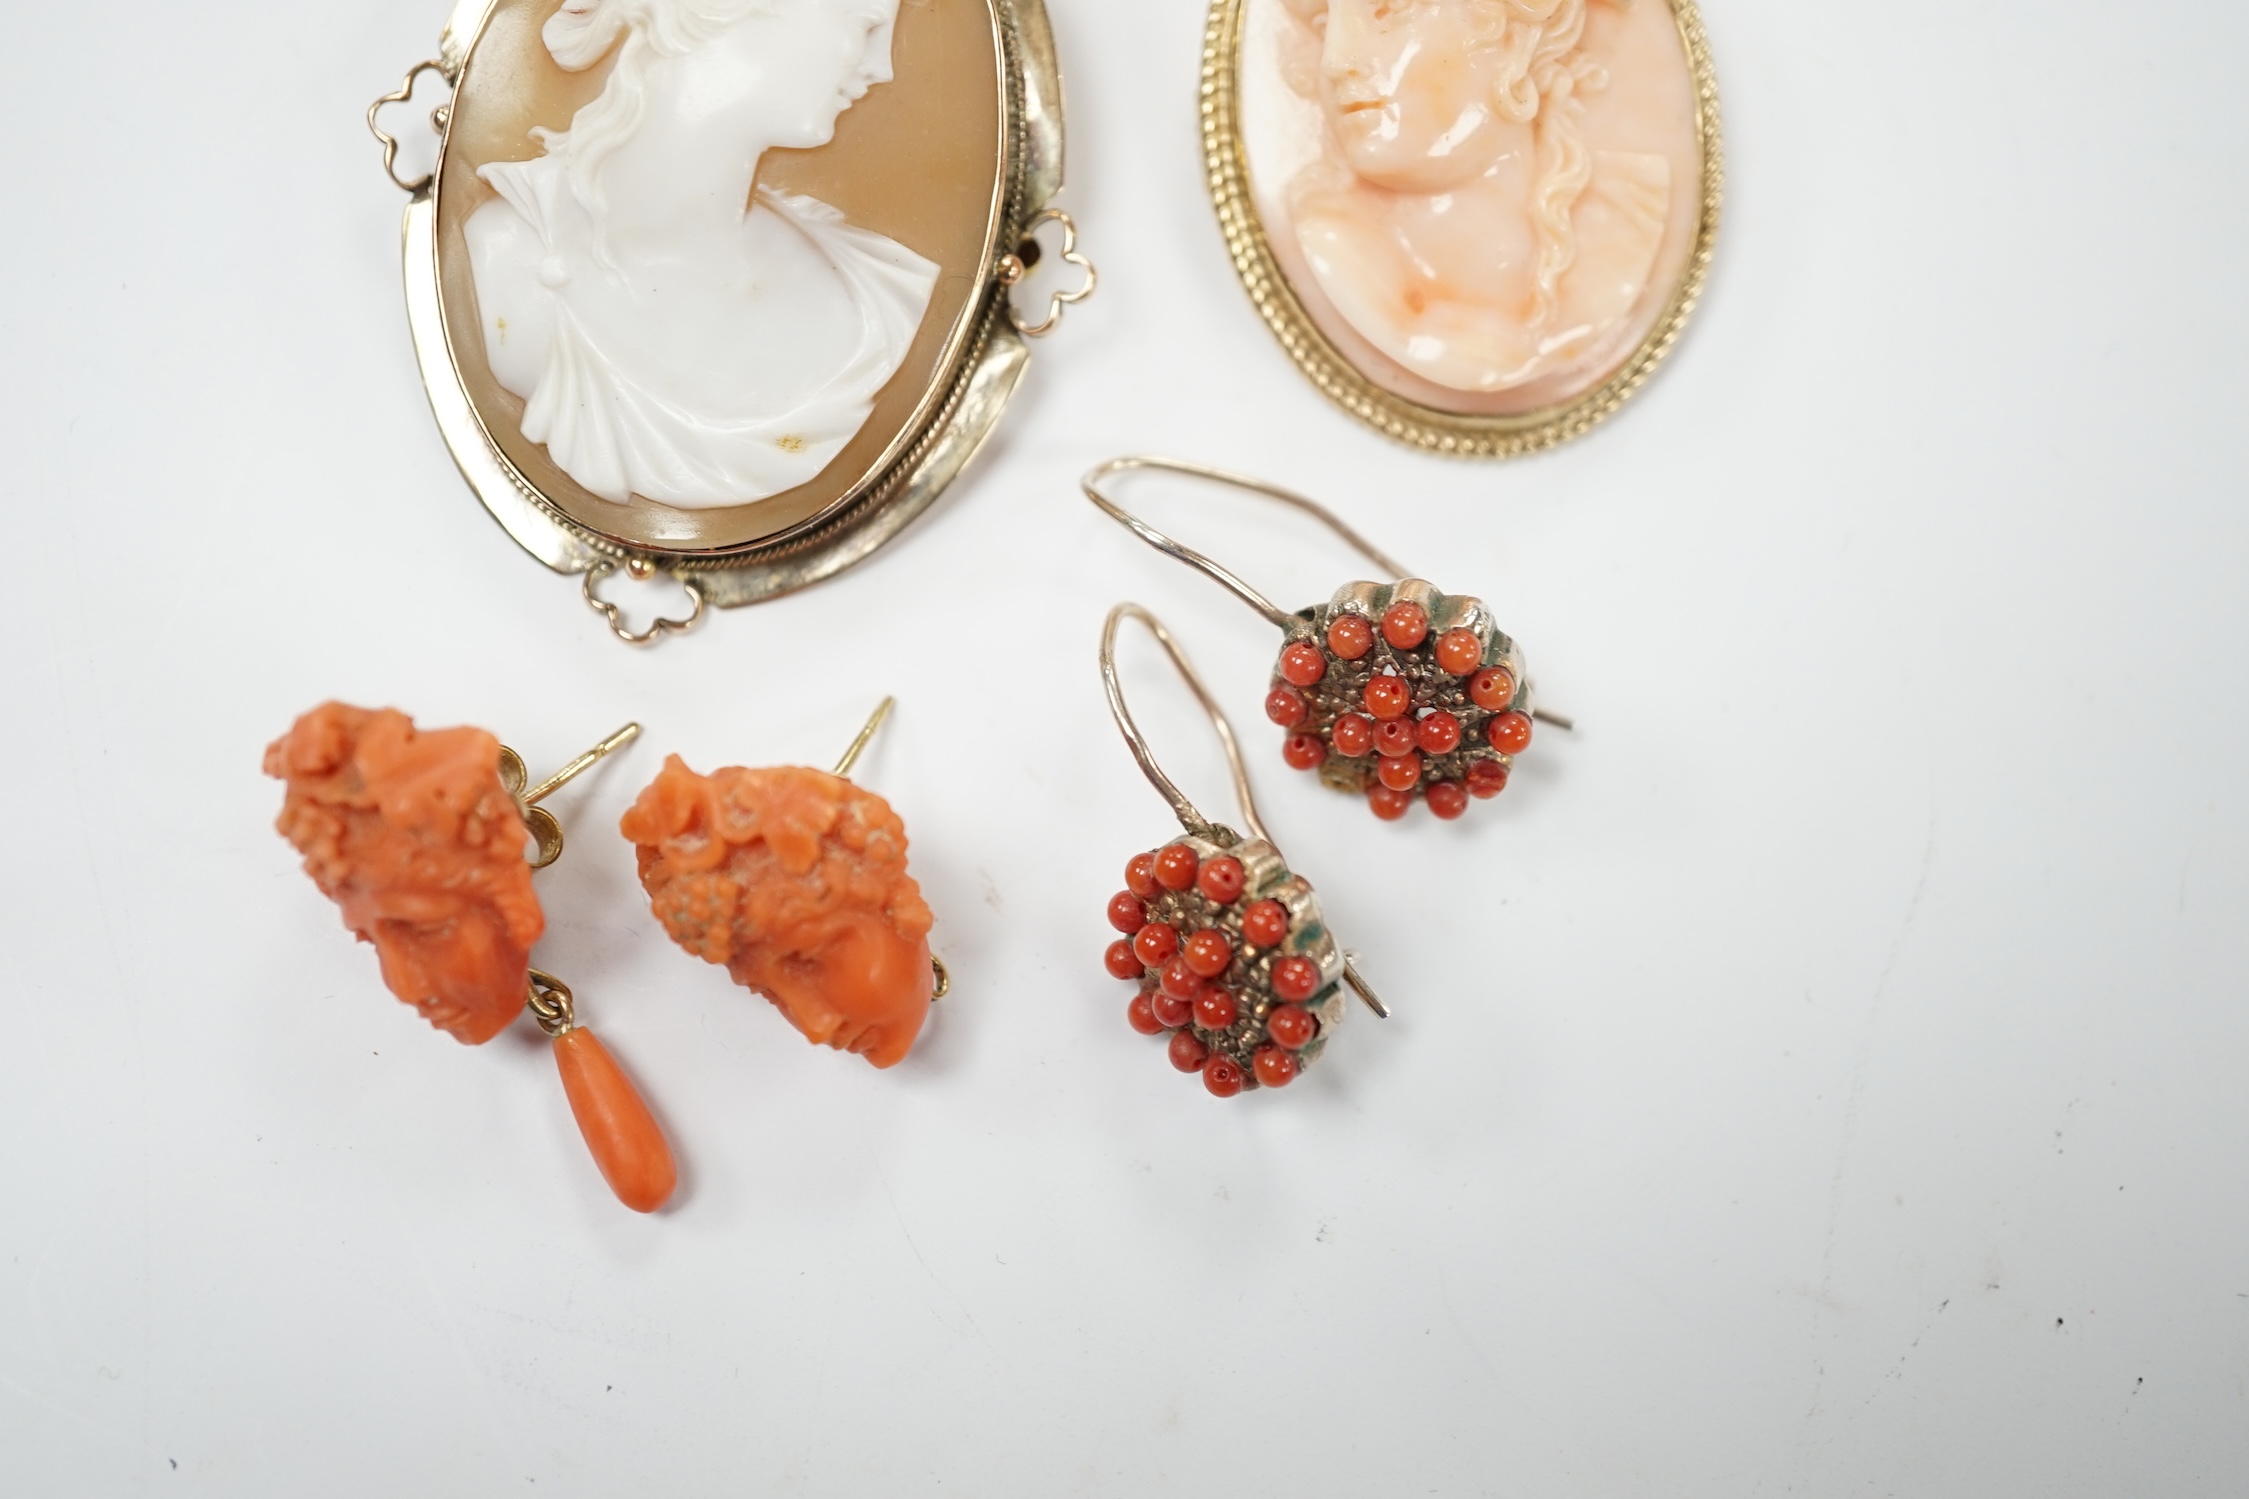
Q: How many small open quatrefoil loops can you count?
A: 3